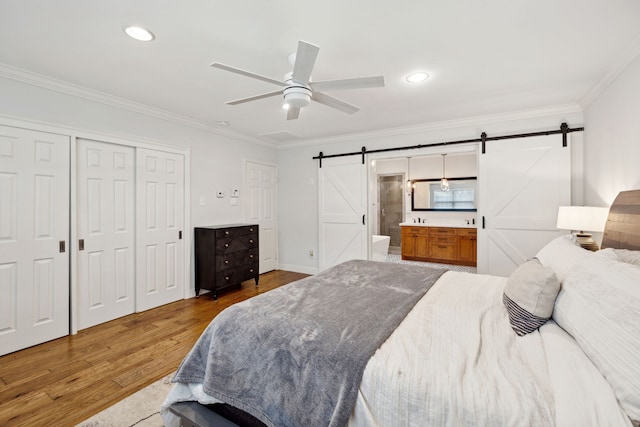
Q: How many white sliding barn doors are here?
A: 2